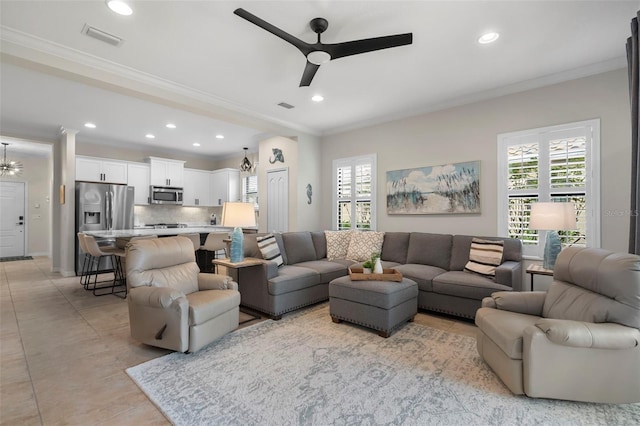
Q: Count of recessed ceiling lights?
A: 8